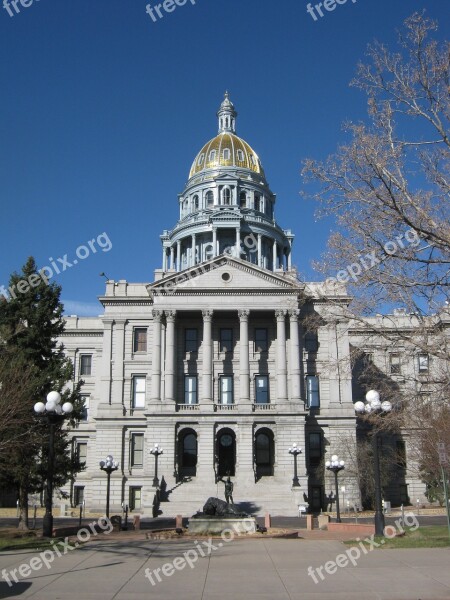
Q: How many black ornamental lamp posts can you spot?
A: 6